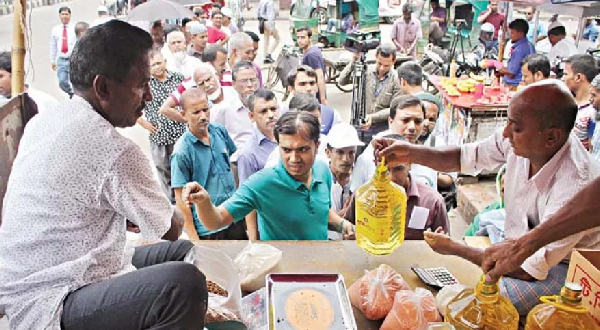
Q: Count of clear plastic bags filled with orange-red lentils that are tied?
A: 2